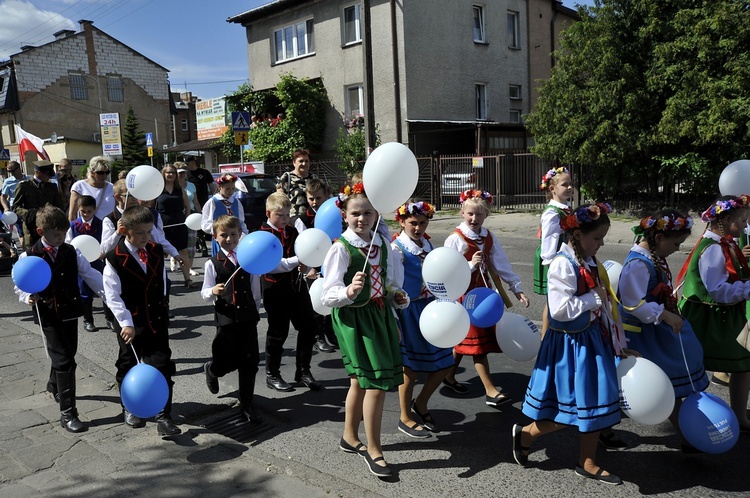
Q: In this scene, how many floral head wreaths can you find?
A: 8